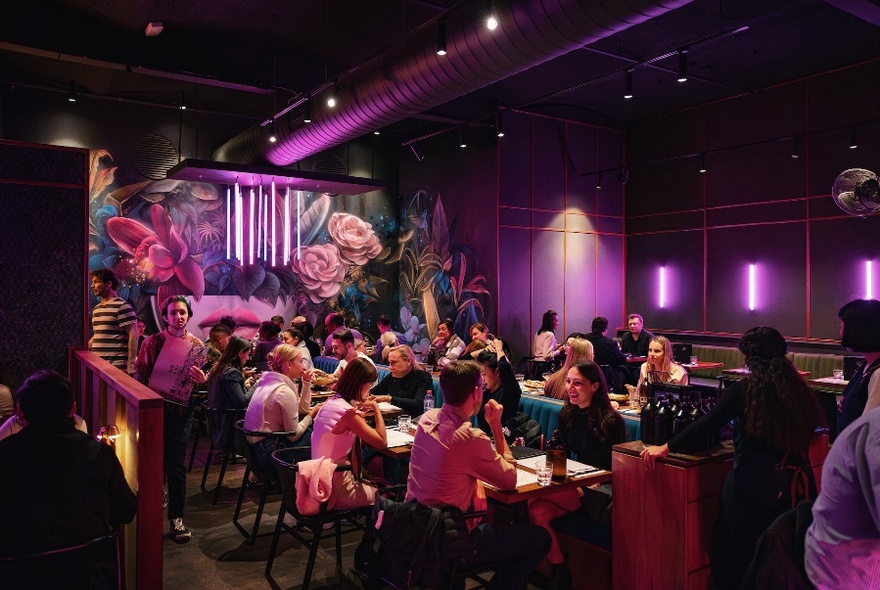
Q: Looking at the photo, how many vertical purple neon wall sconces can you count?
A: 3